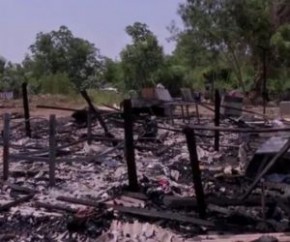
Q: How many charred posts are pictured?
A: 5